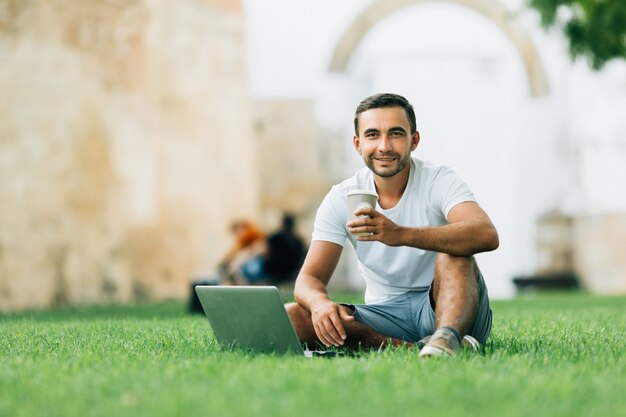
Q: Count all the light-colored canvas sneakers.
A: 2